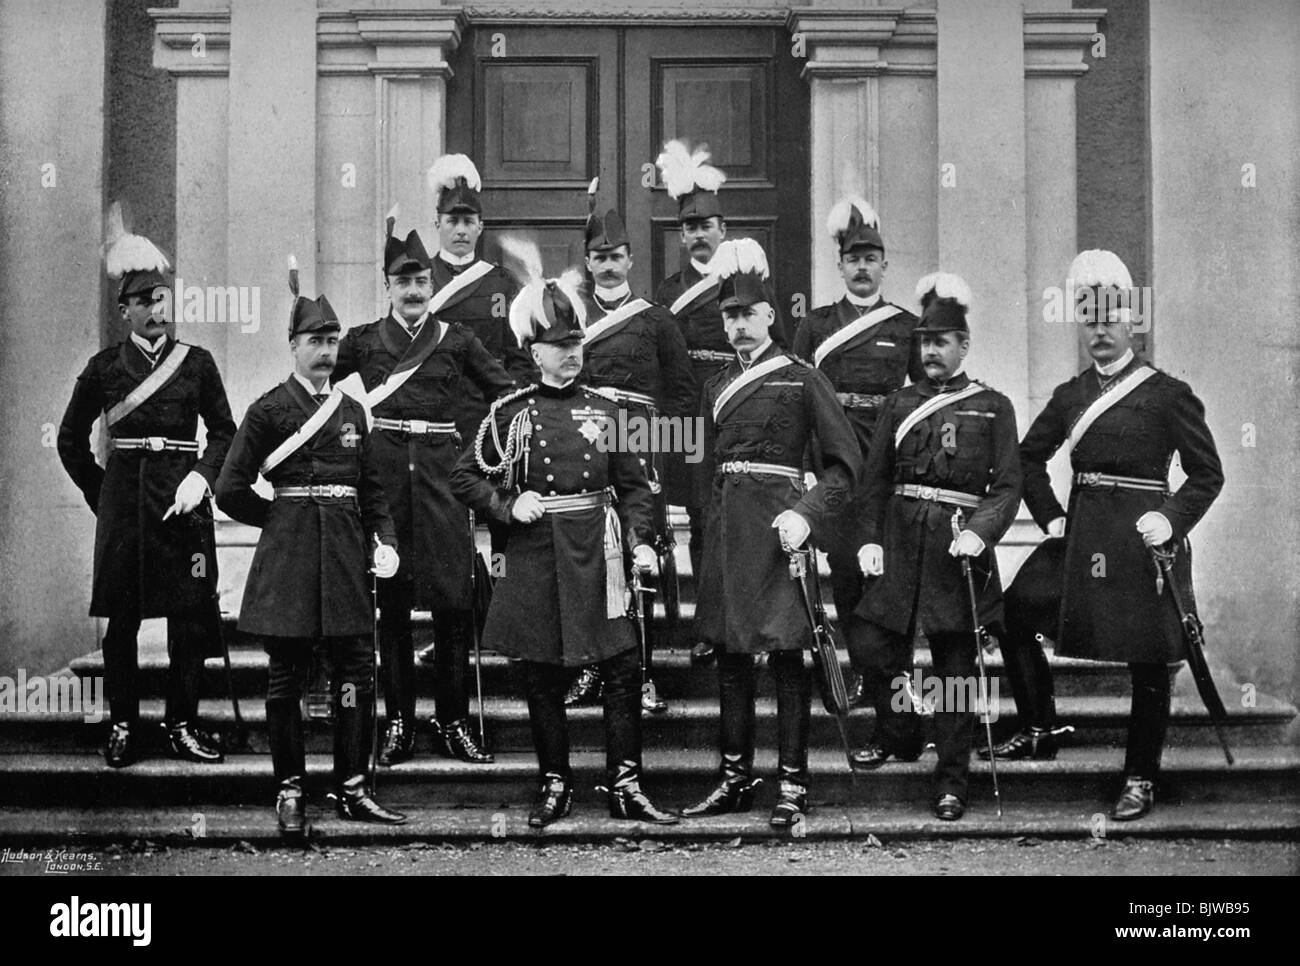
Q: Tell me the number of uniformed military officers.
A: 11